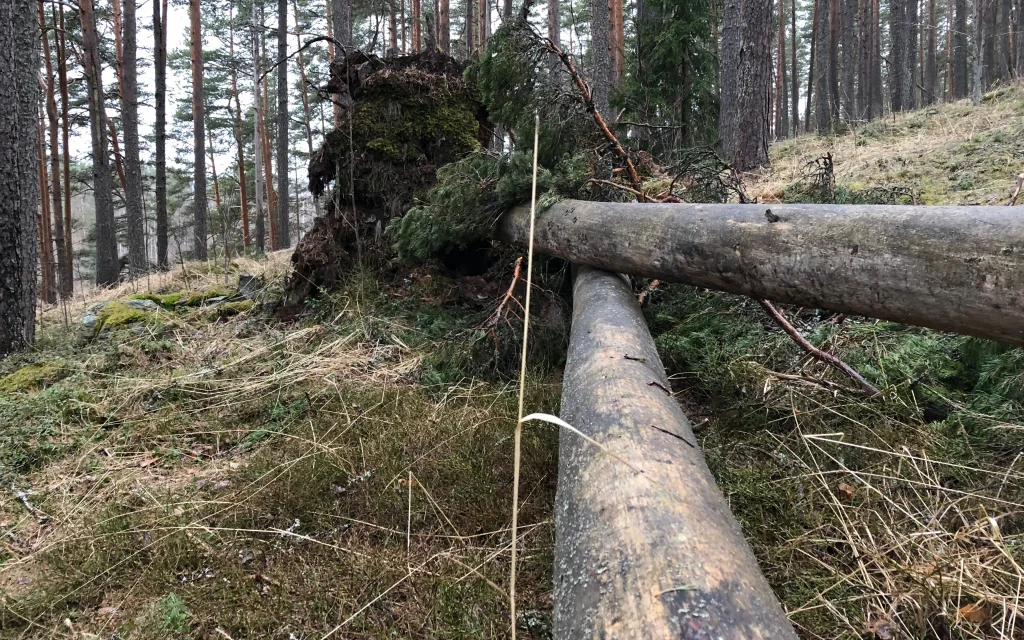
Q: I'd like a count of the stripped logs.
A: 2